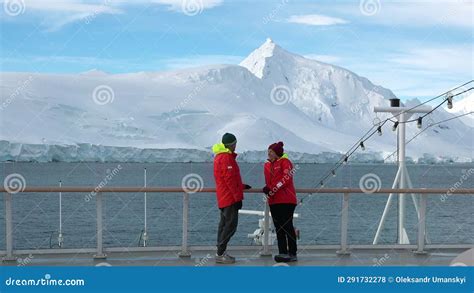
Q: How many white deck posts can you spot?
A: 6